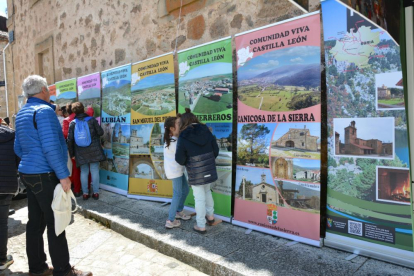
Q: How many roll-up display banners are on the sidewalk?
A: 8